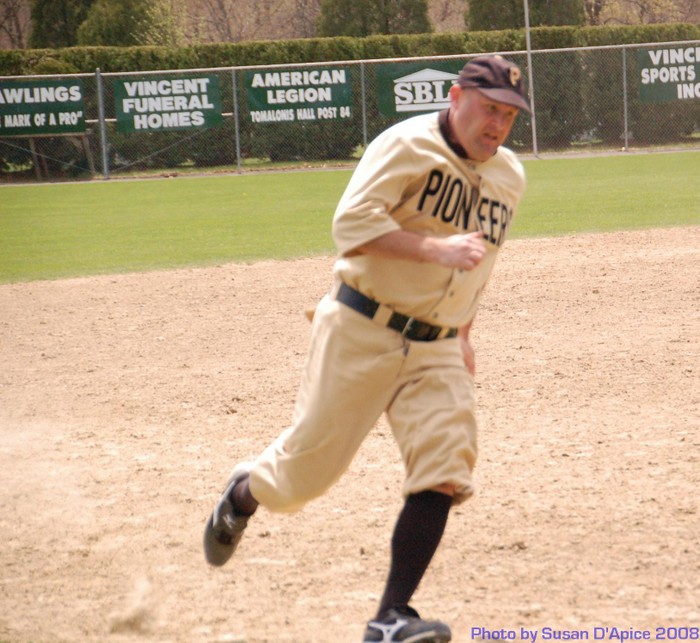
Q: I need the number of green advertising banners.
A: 5